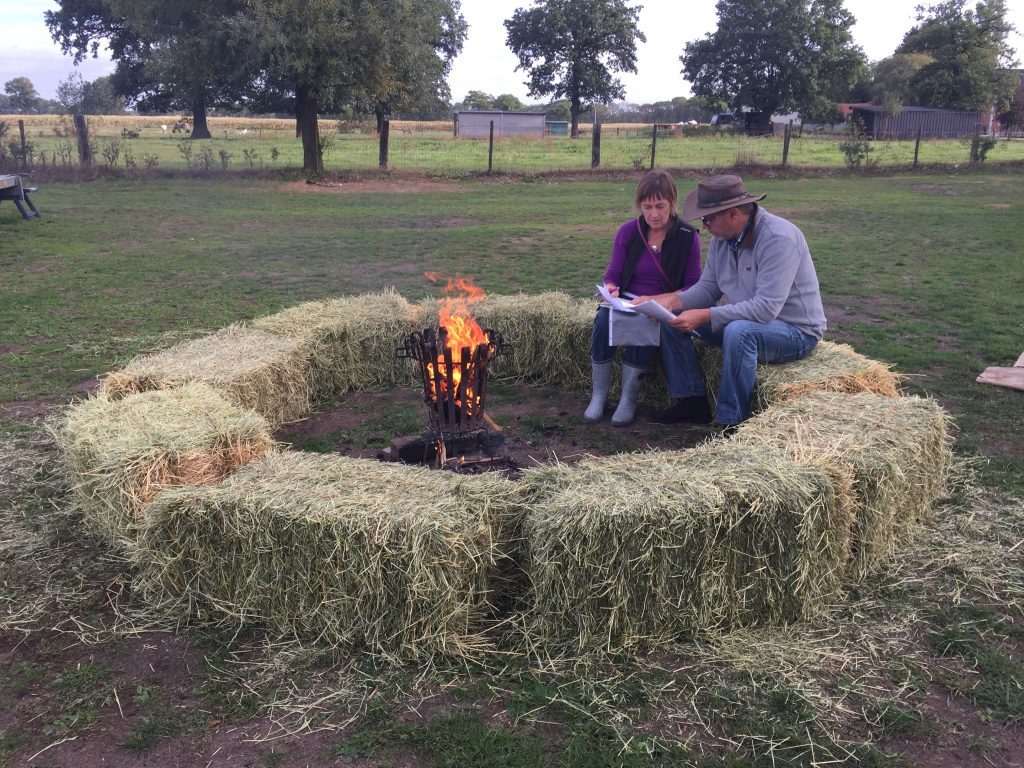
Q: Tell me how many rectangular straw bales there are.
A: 8